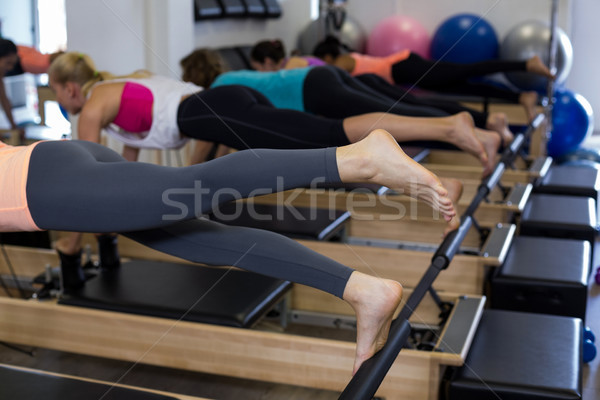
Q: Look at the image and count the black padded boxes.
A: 4